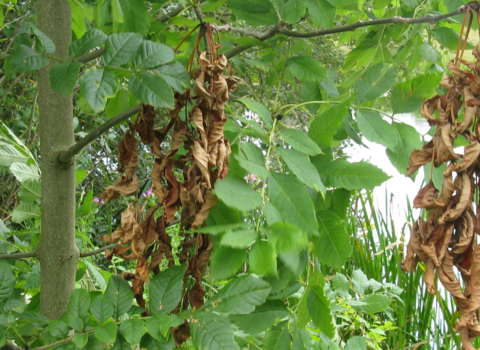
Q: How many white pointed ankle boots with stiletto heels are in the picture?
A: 0